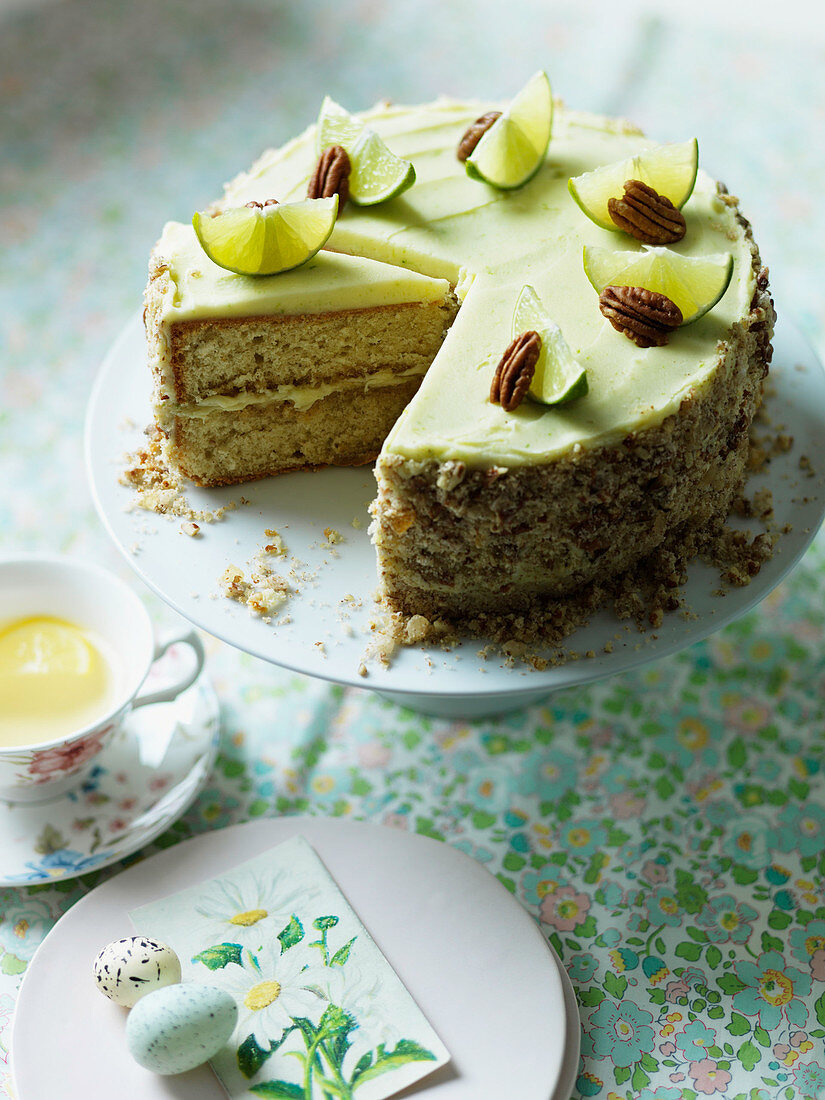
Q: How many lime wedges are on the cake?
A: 6